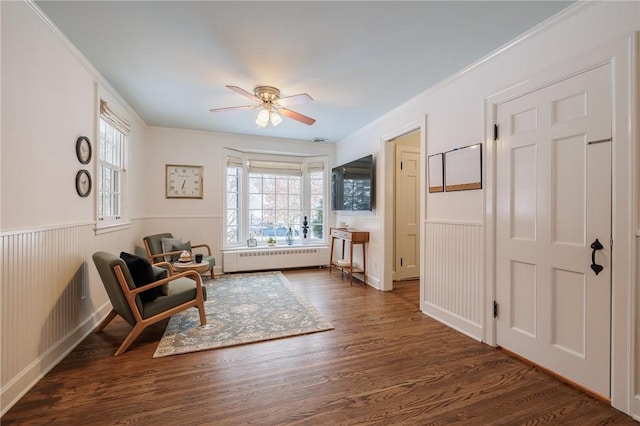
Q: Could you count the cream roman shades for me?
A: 4